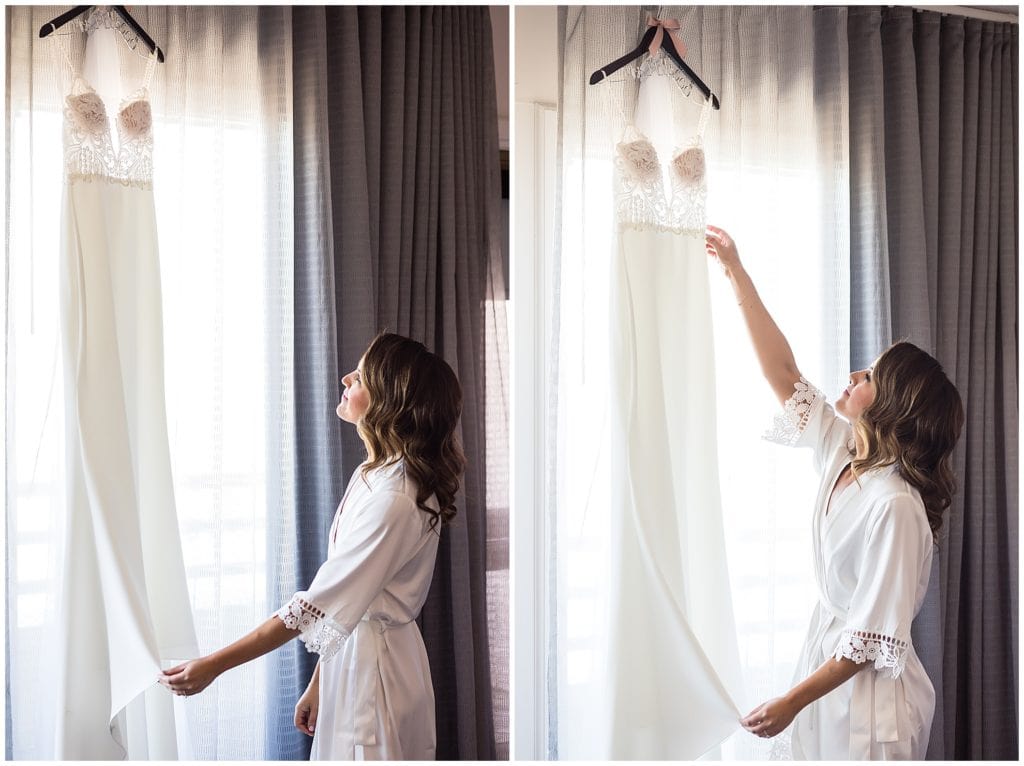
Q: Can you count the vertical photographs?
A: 2